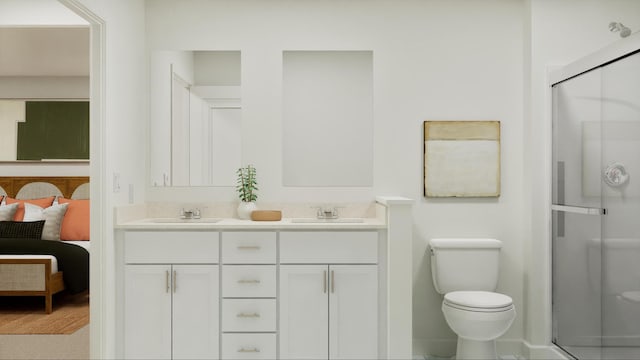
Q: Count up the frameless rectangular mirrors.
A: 2